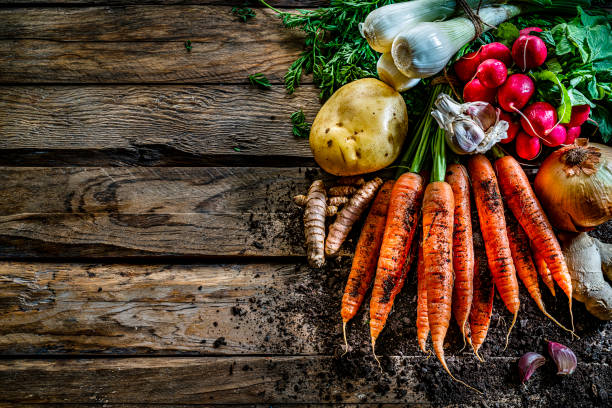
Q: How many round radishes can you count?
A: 13